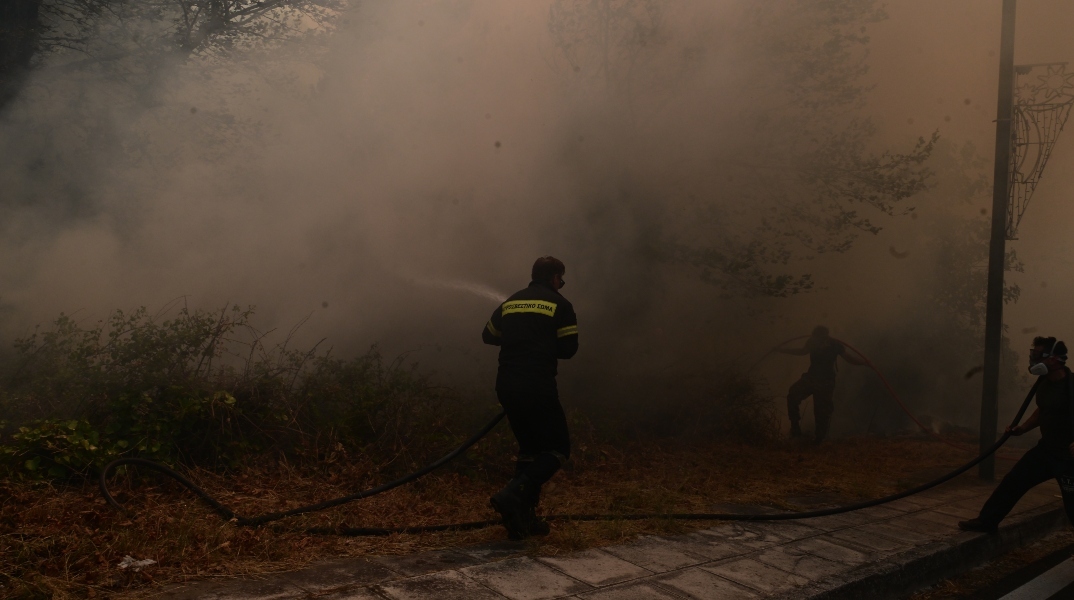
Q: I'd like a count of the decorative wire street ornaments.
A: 1